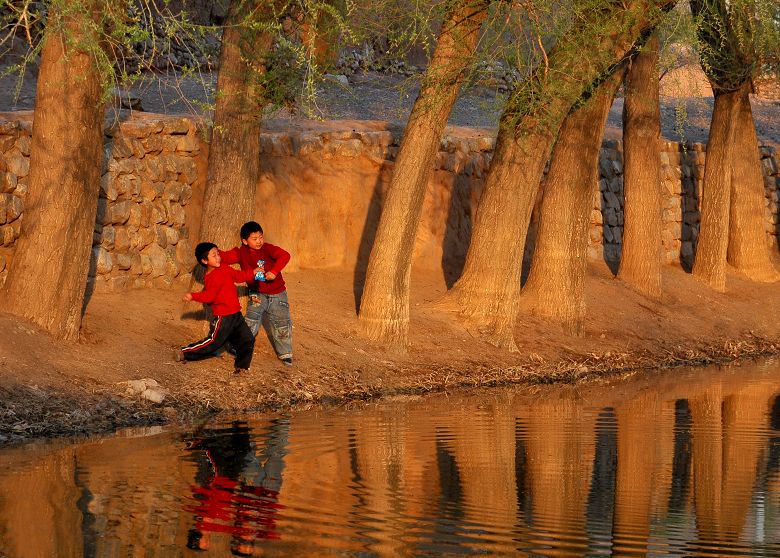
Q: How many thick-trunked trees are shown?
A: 8